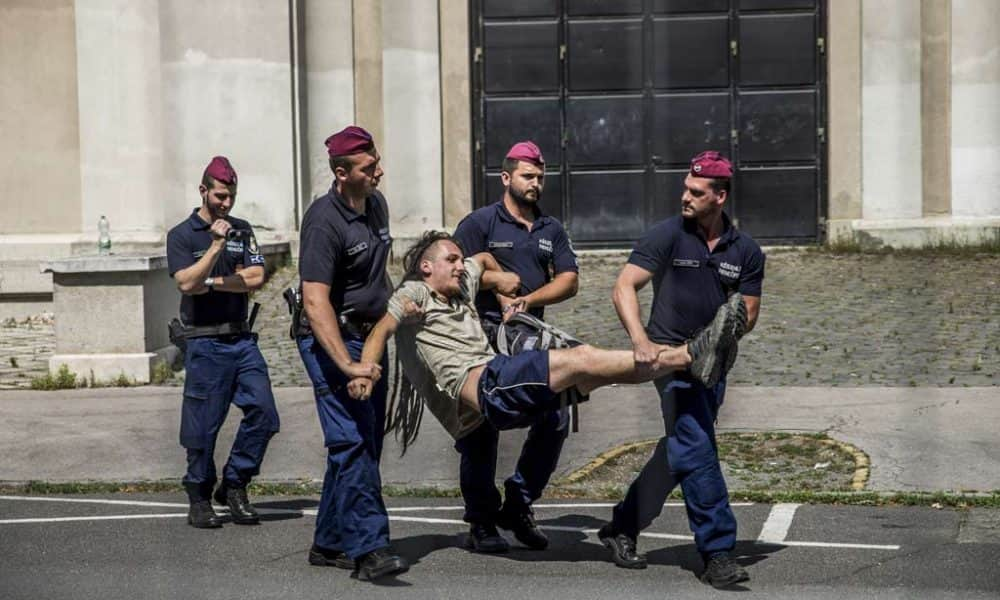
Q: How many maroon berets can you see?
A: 4